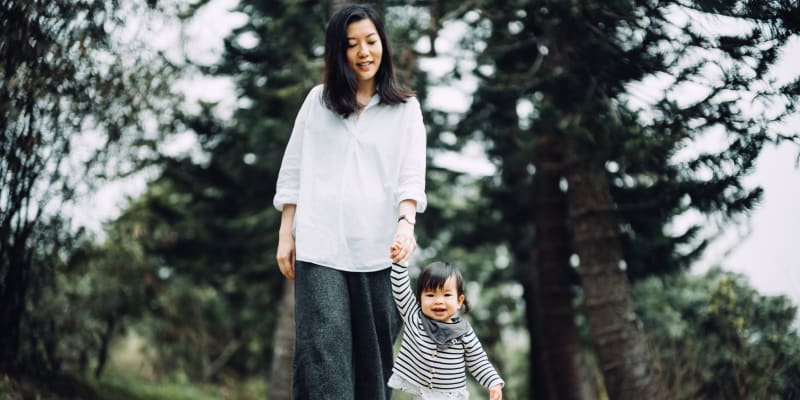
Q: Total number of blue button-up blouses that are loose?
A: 0